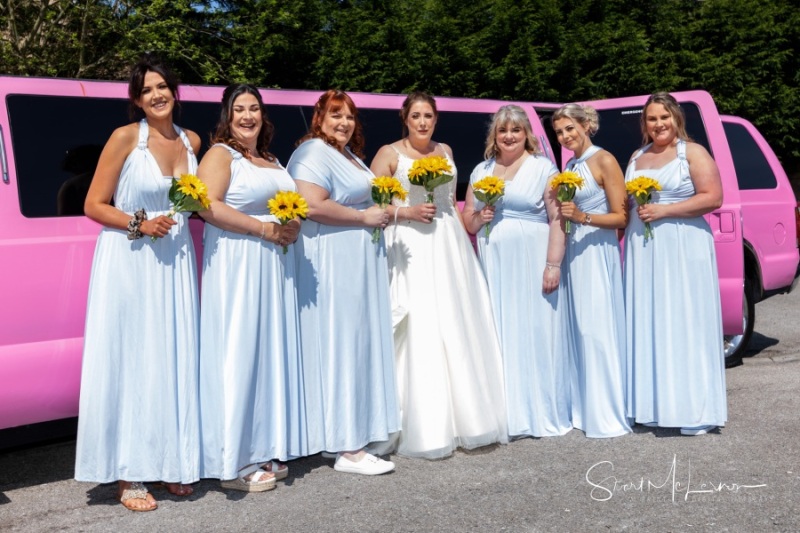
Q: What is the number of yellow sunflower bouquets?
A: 7